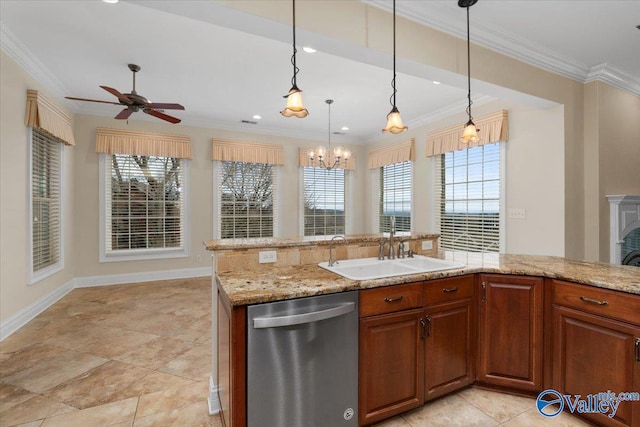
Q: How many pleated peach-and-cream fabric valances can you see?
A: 6